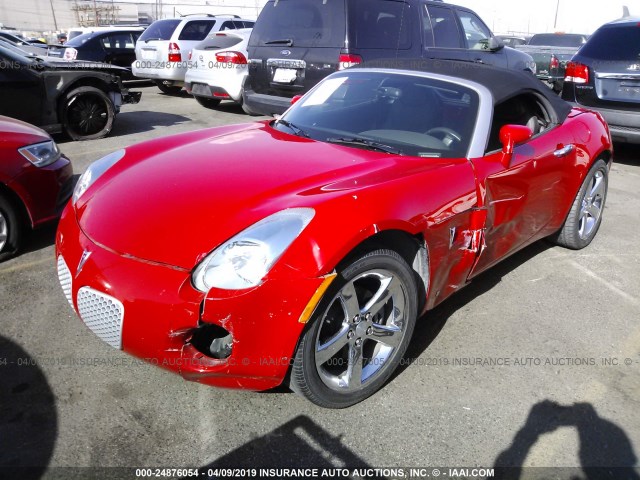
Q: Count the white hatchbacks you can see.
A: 1